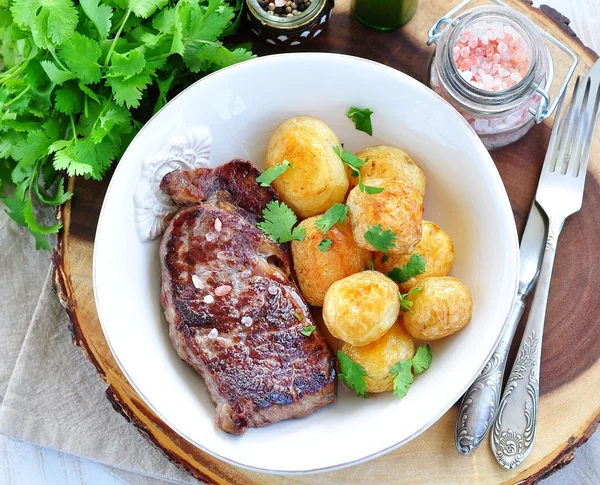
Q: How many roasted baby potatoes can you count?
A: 8